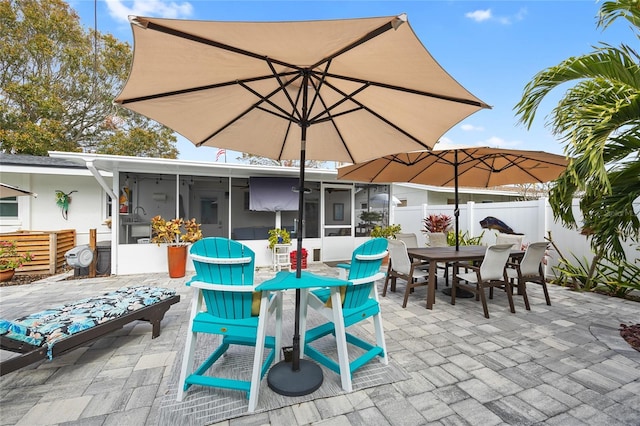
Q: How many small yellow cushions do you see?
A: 2